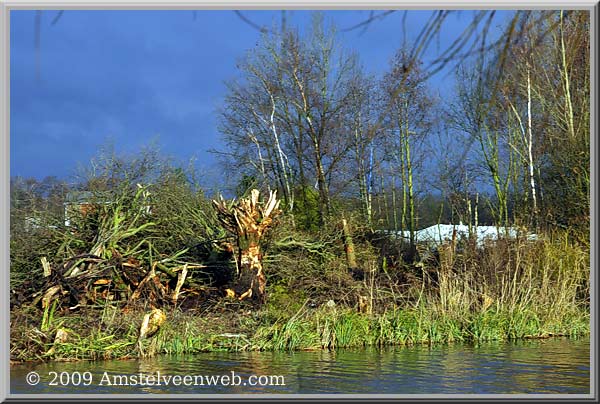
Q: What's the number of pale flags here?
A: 0